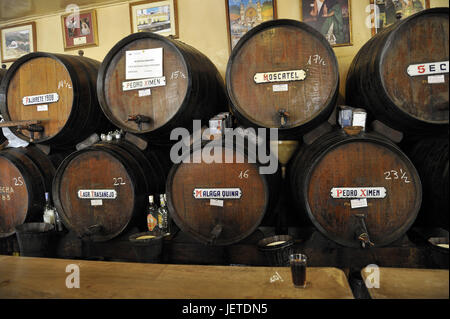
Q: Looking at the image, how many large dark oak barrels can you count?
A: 8